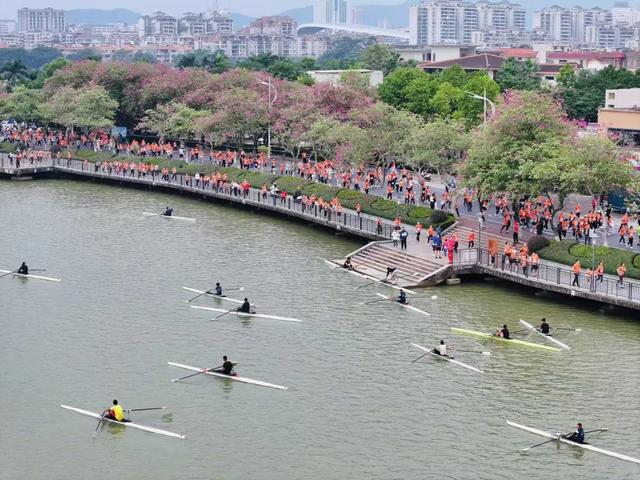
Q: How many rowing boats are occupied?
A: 12